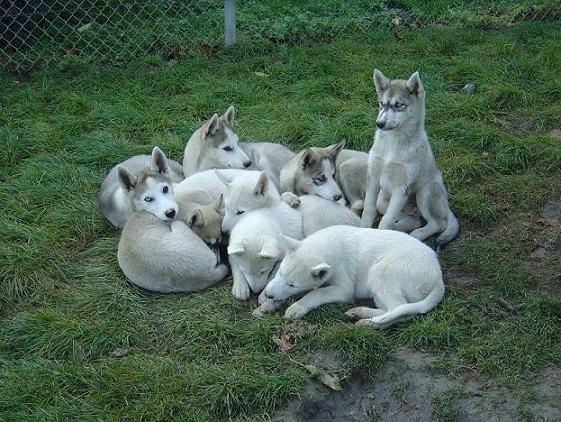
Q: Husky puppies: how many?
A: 8